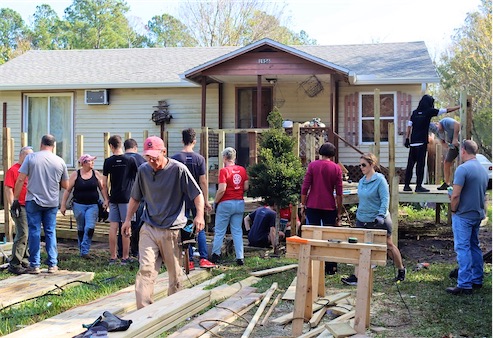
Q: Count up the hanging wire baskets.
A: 2